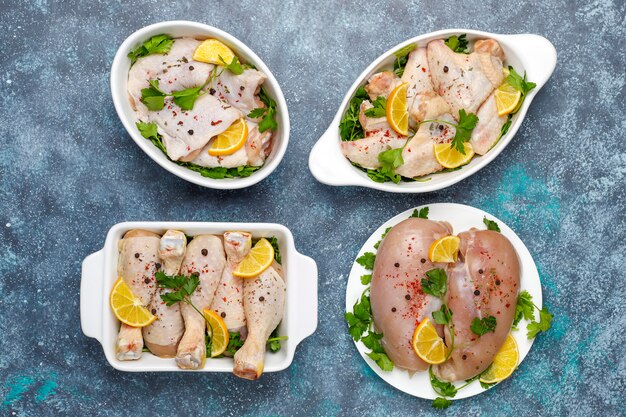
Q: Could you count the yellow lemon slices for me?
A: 11